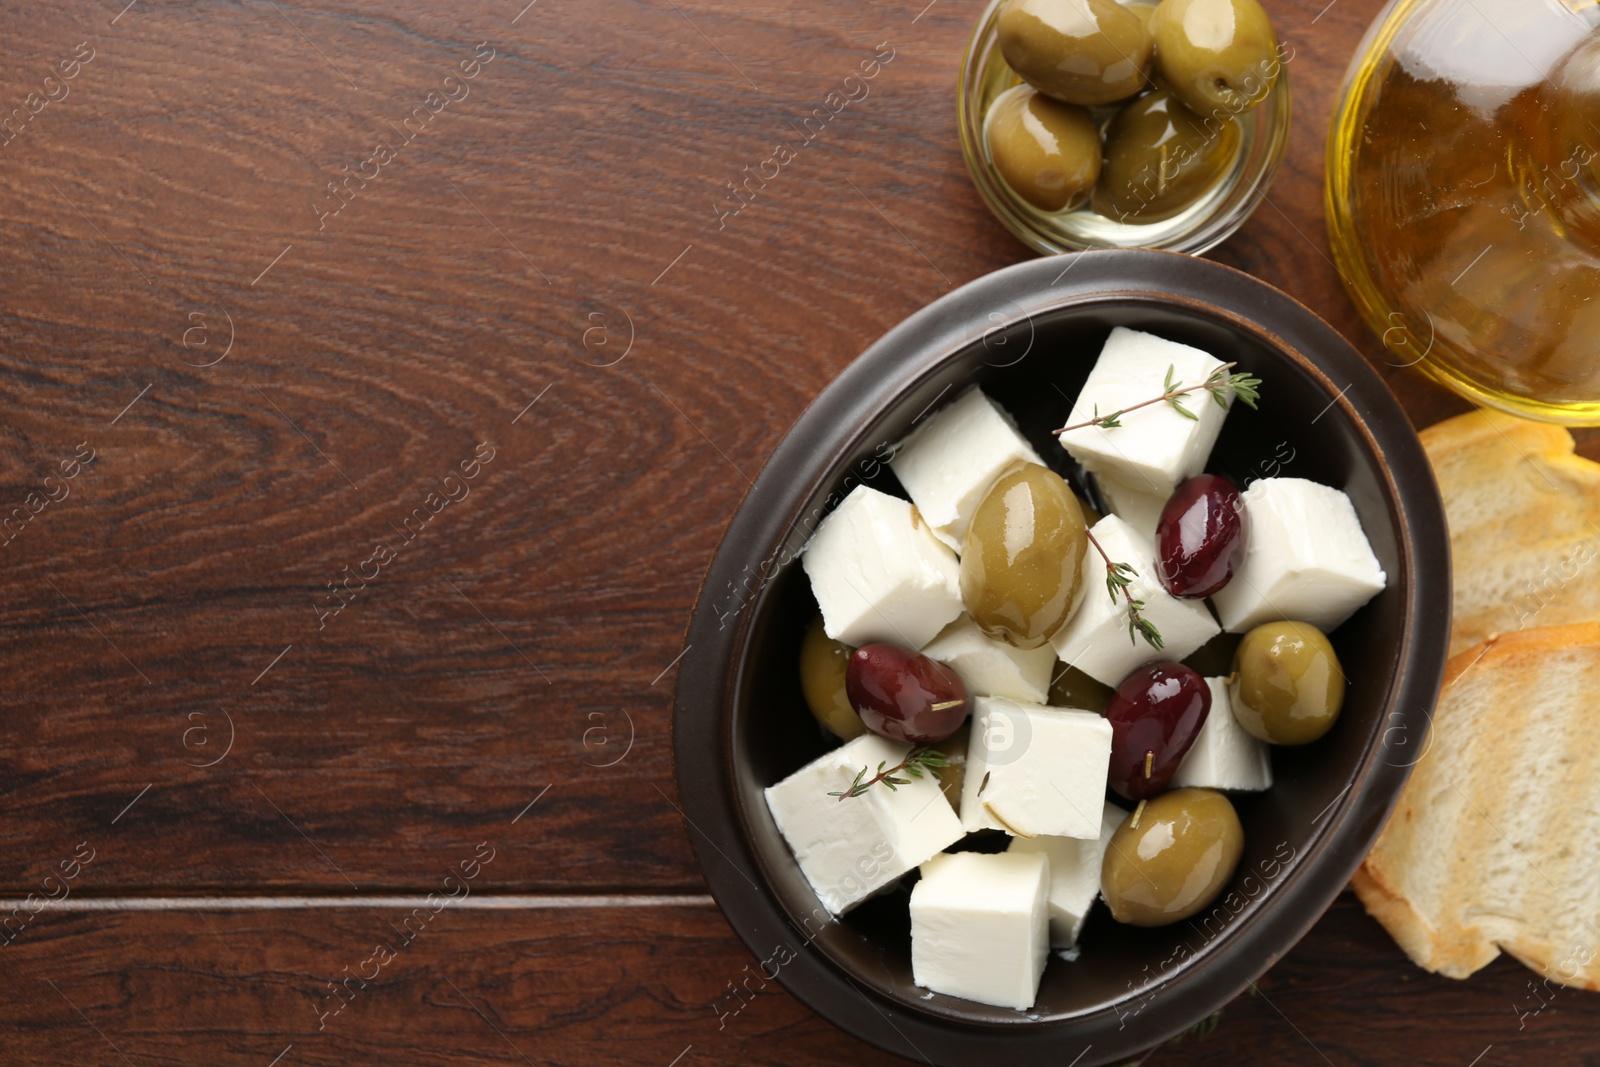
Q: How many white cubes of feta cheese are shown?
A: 12